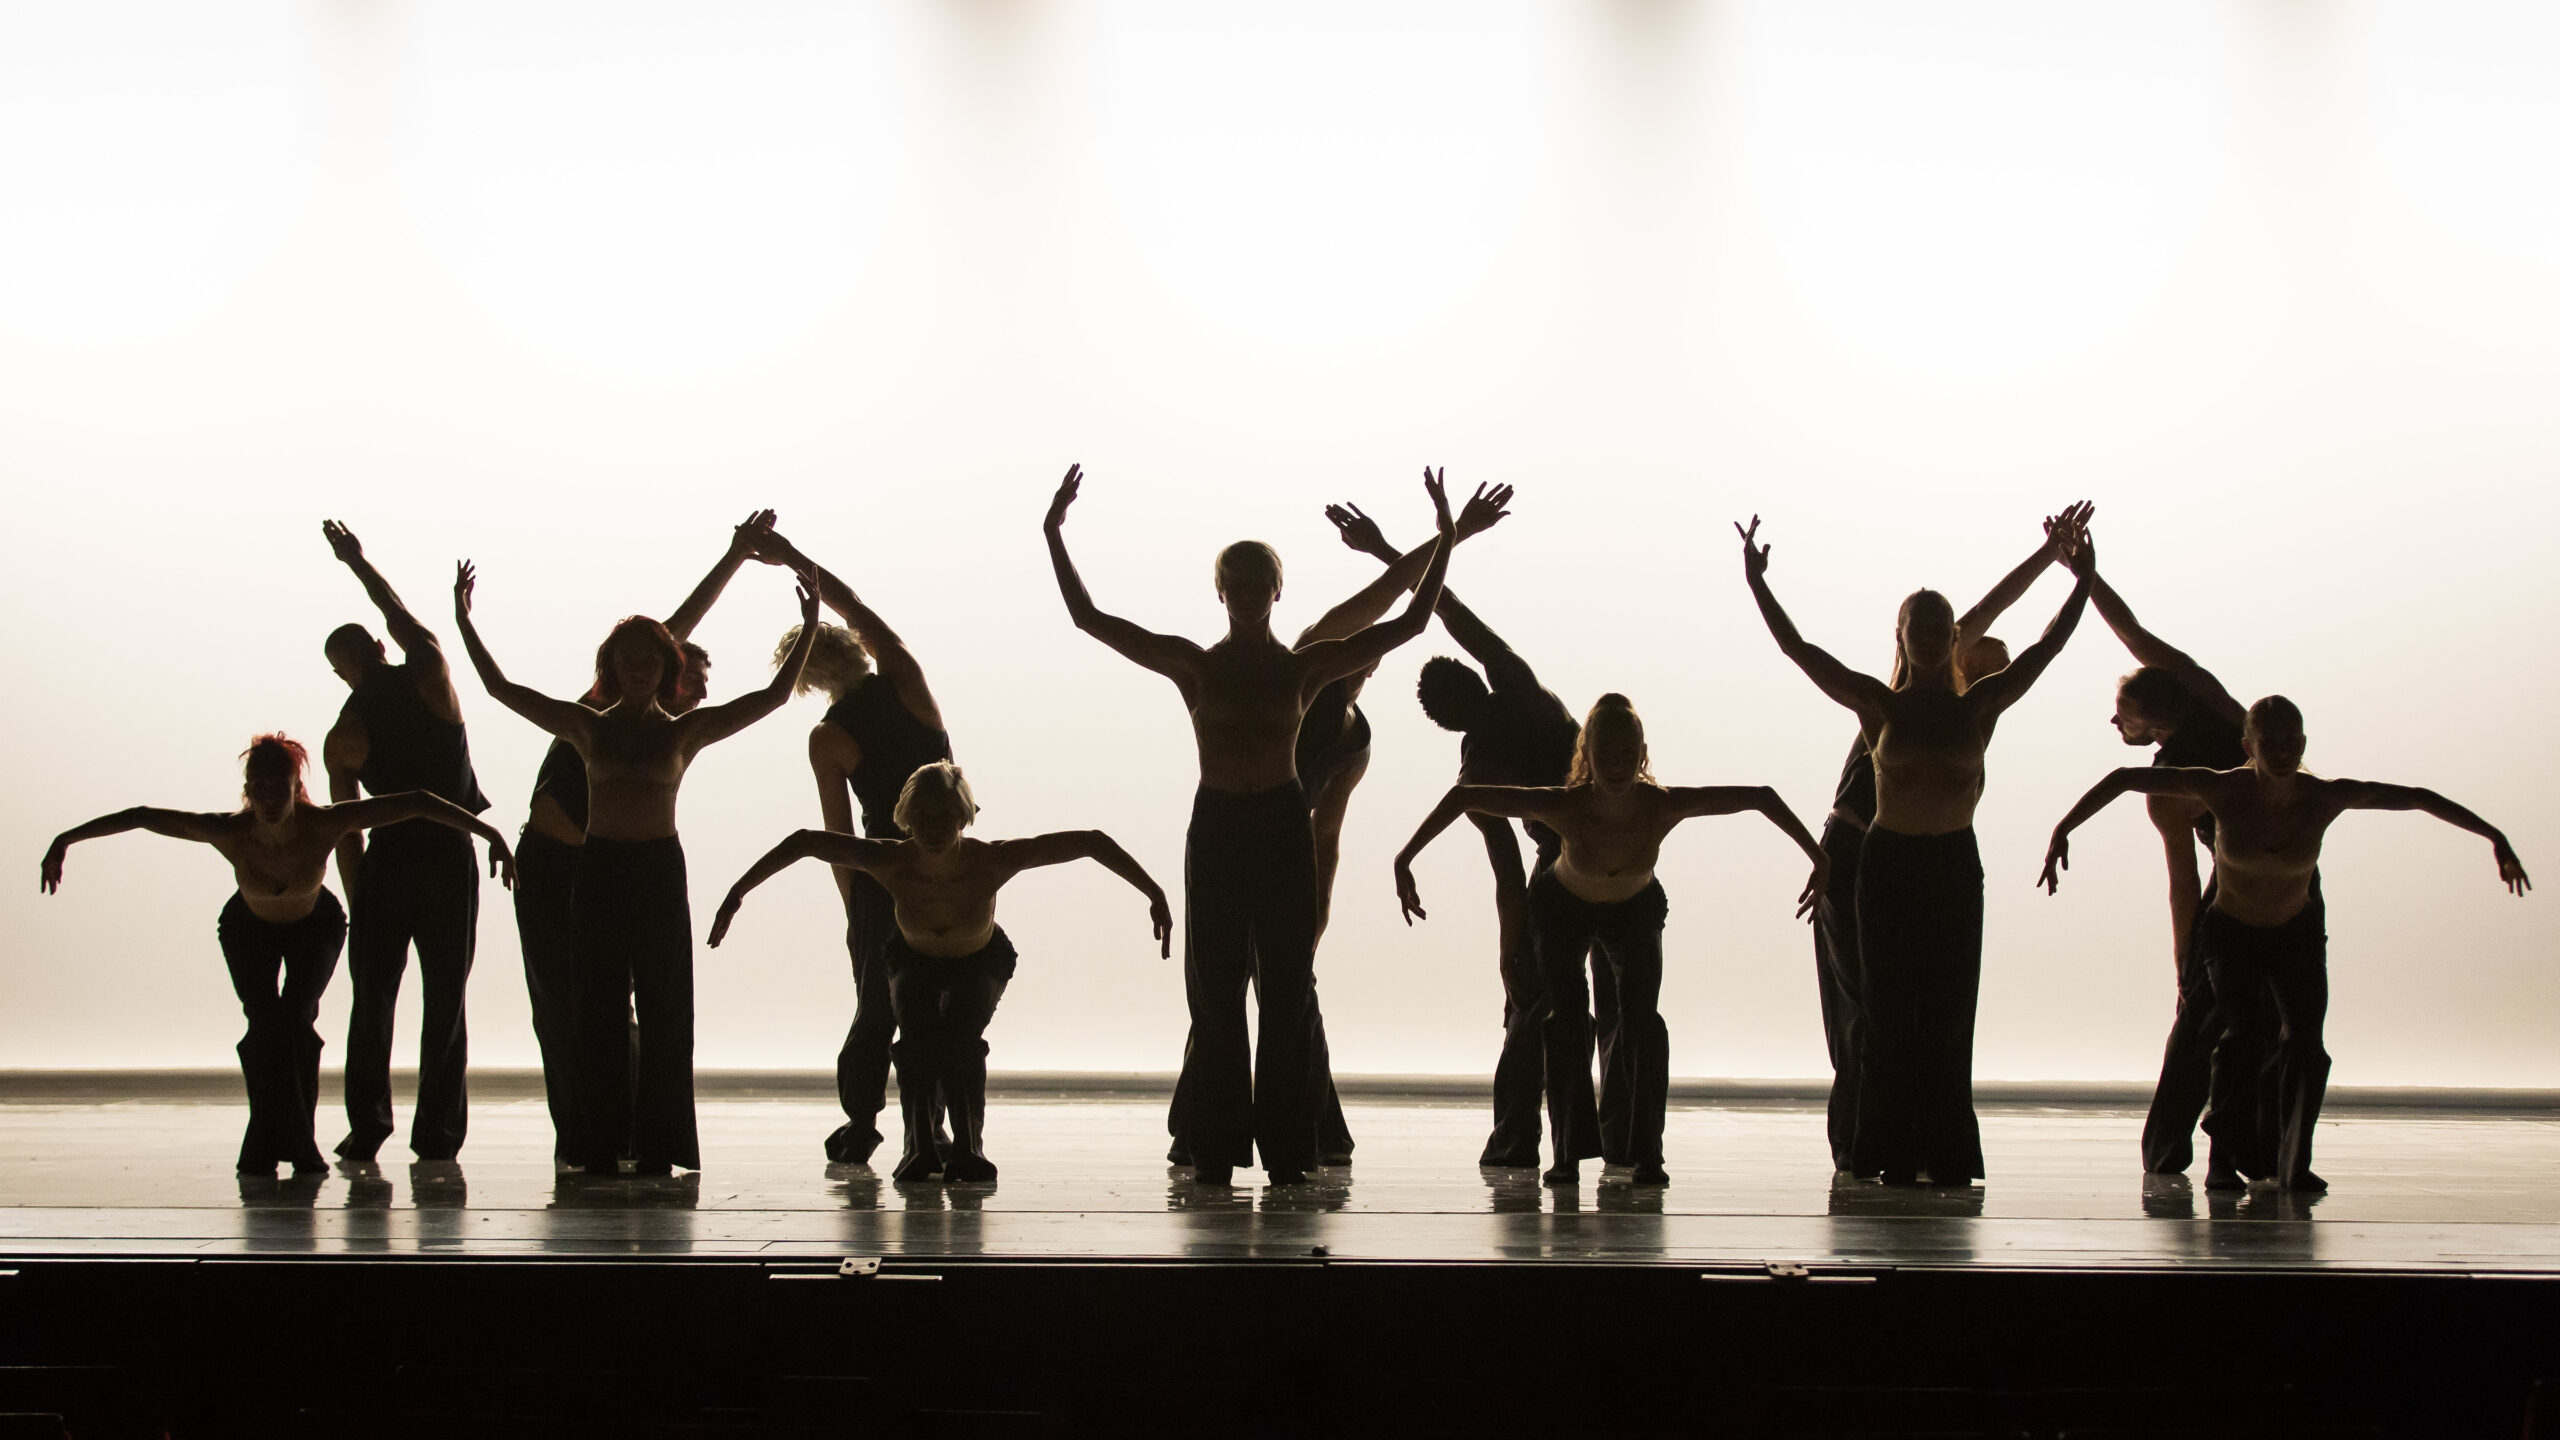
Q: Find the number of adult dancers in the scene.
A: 14